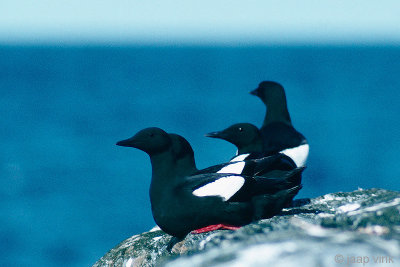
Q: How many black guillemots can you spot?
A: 4